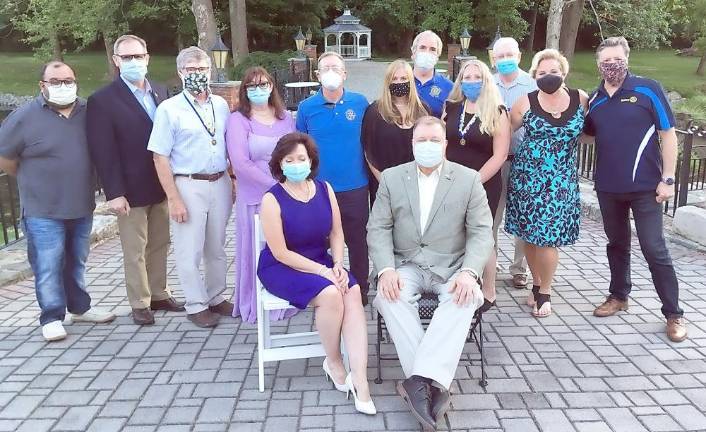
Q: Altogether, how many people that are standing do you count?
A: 11